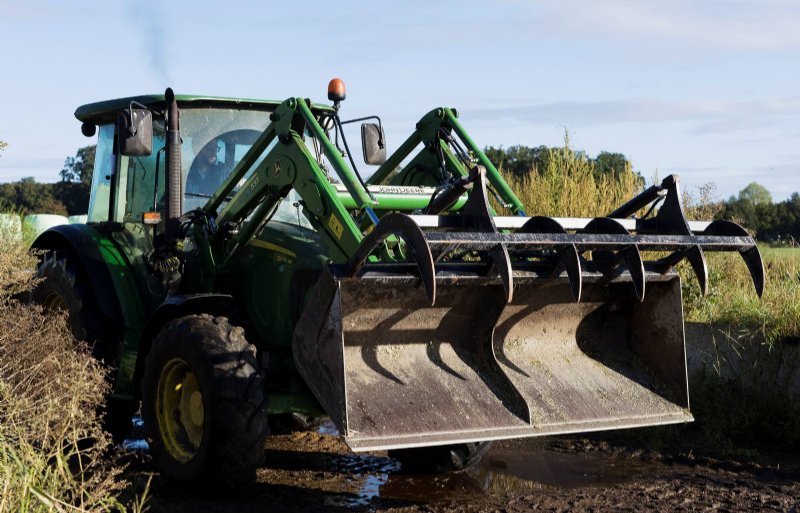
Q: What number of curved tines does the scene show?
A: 6